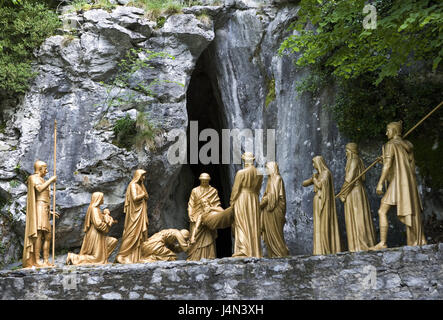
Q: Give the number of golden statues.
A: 10